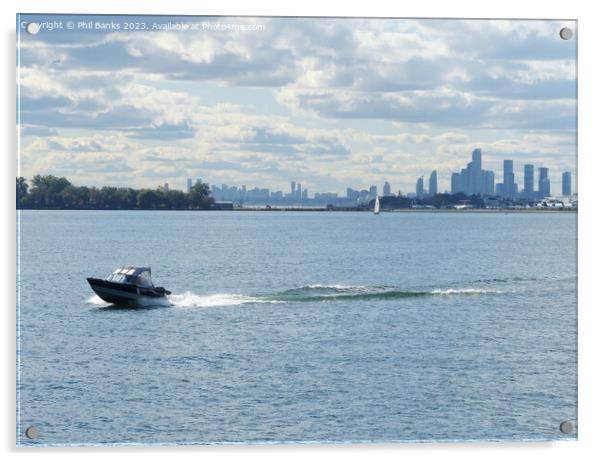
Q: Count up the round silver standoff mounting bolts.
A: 4